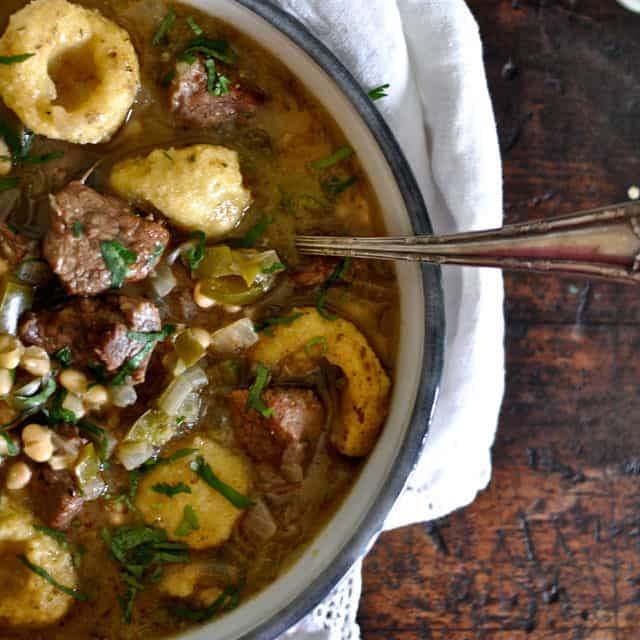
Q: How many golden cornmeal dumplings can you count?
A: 5